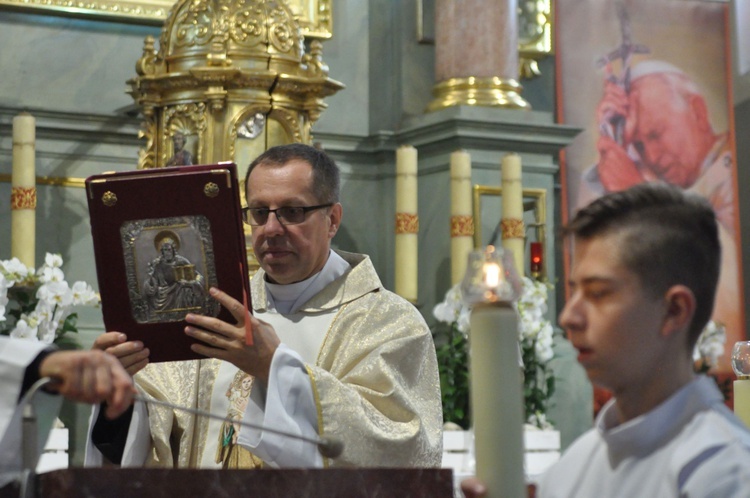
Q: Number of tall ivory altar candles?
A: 4